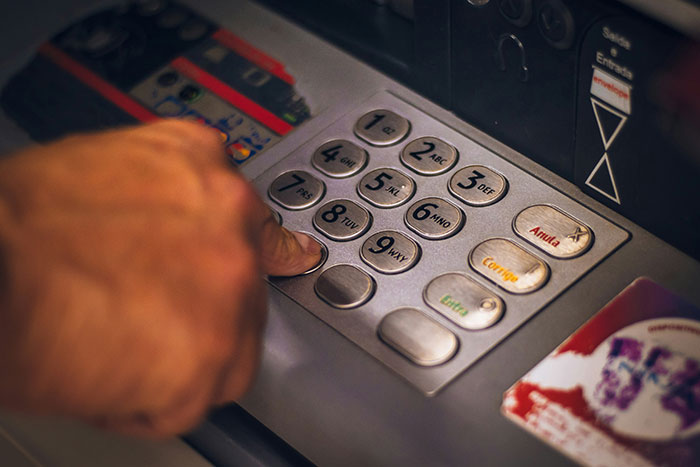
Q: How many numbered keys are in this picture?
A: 9